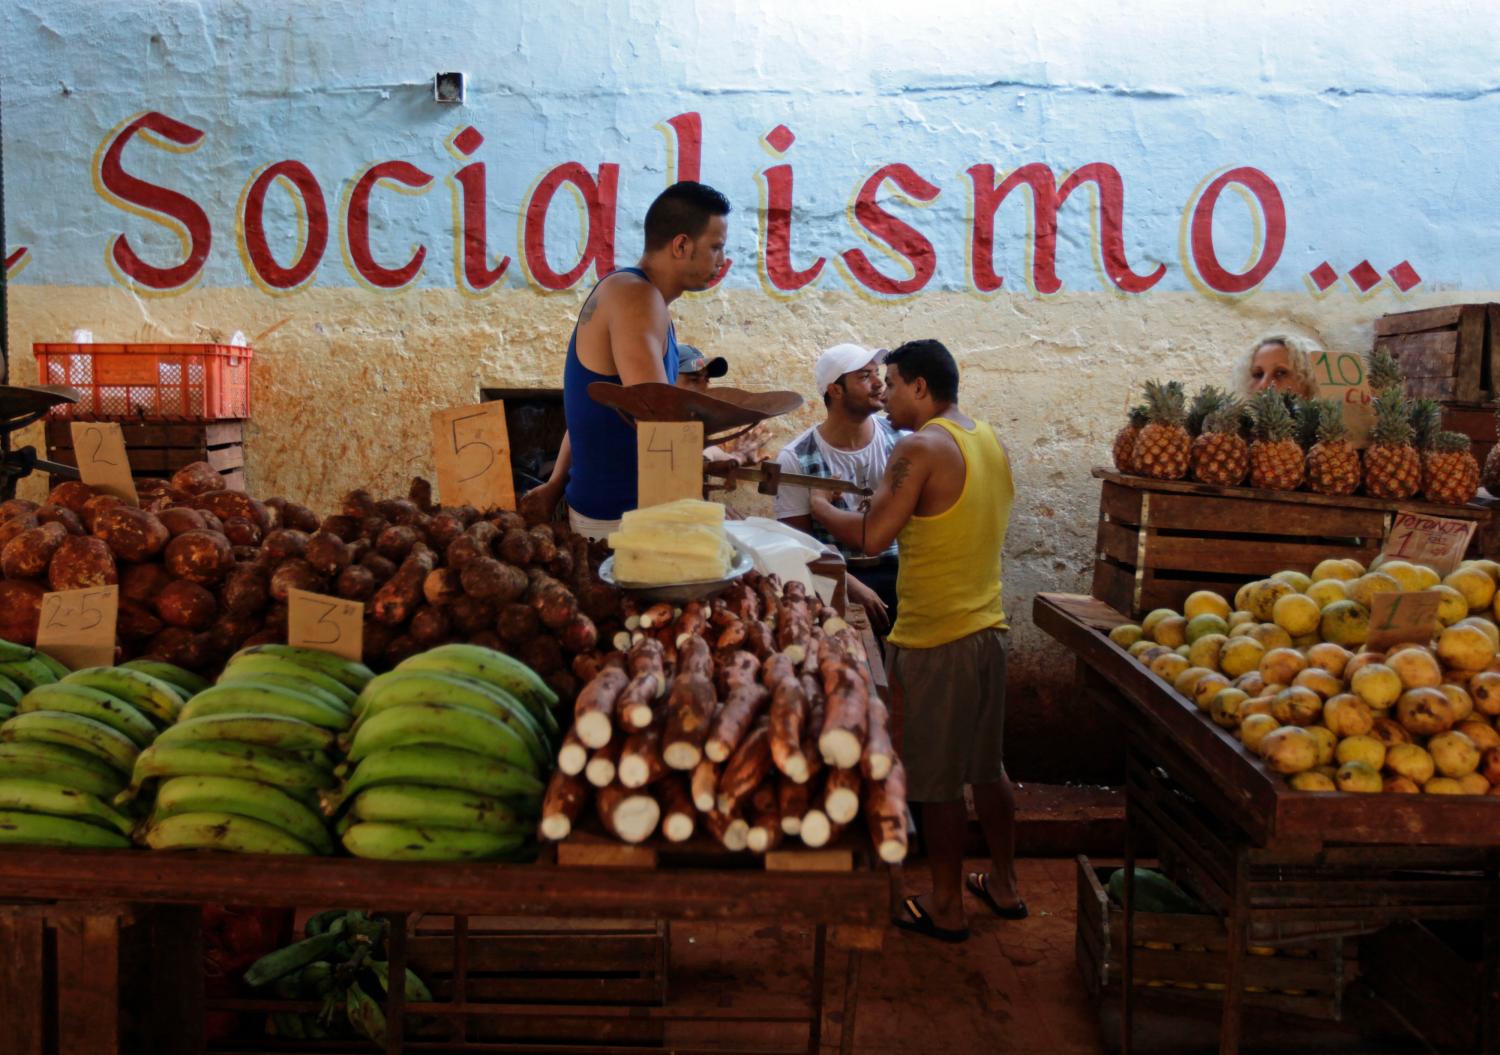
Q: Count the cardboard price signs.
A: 8